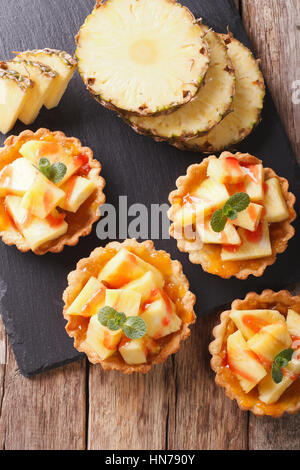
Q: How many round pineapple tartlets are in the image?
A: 4